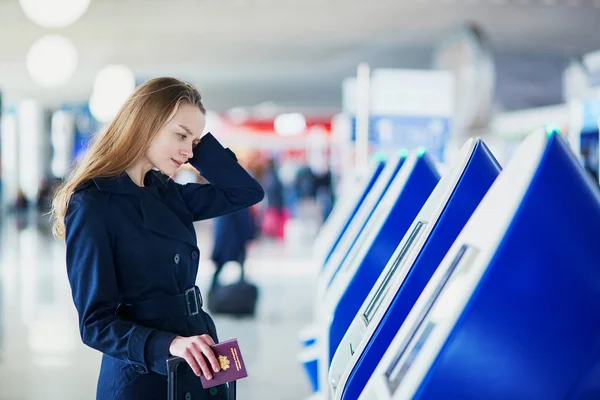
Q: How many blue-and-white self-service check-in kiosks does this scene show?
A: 5